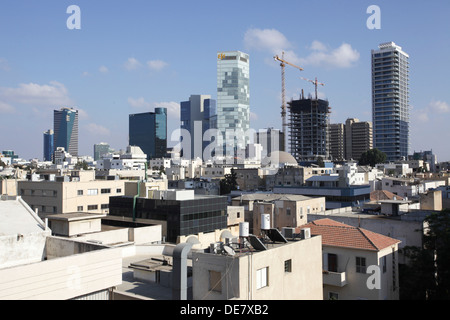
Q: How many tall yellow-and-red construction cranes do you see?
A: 2